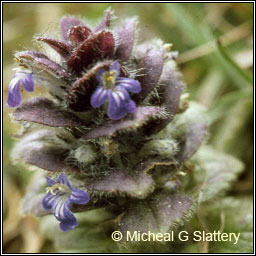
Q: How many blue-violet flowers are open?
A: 3